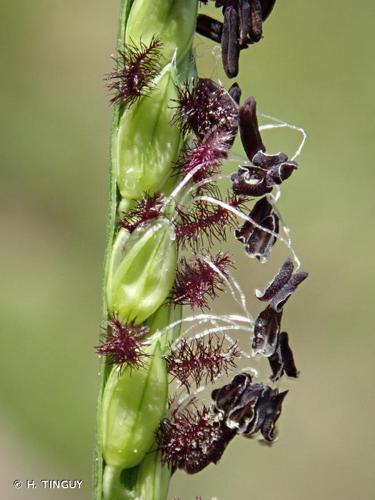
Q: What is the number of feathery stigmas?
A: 9